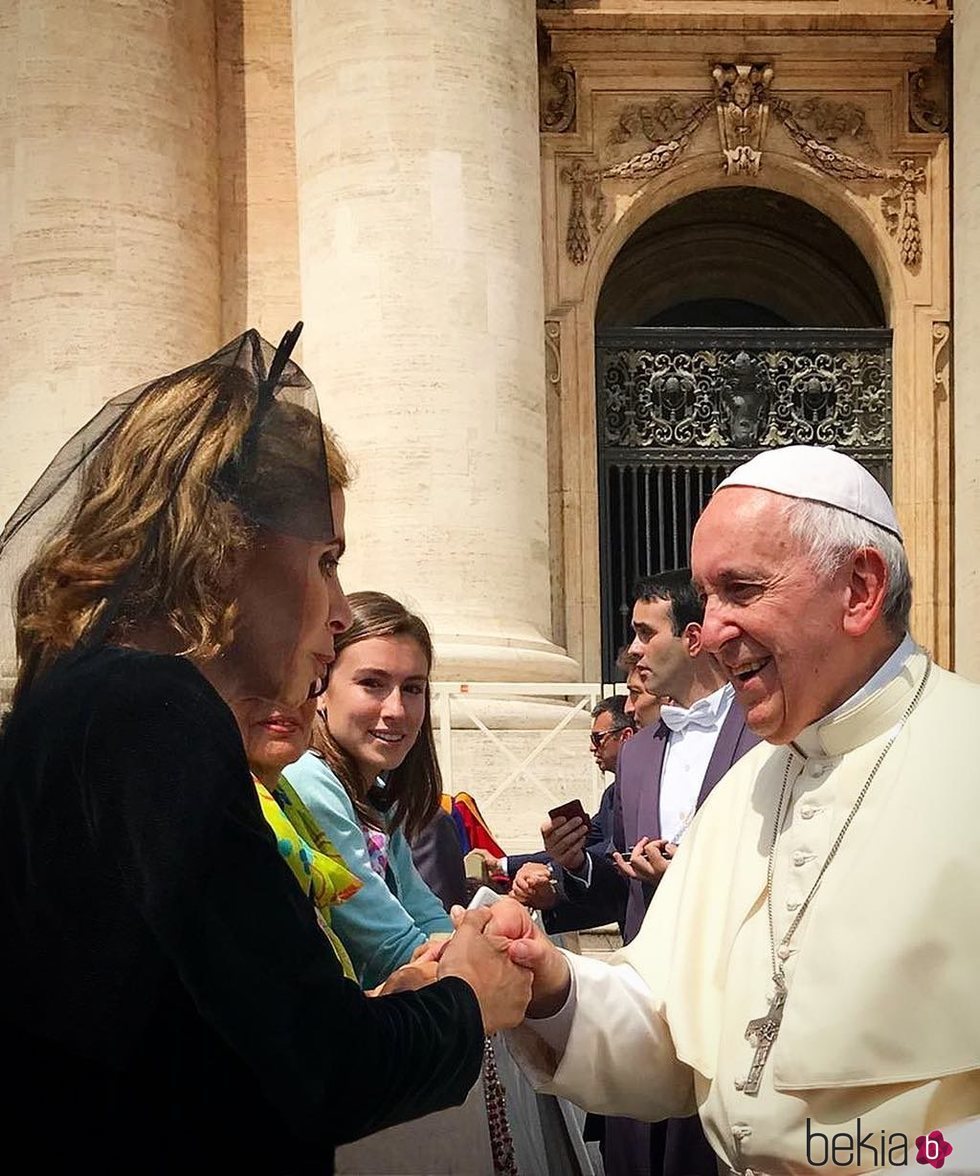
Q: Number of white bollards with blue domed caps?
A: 0